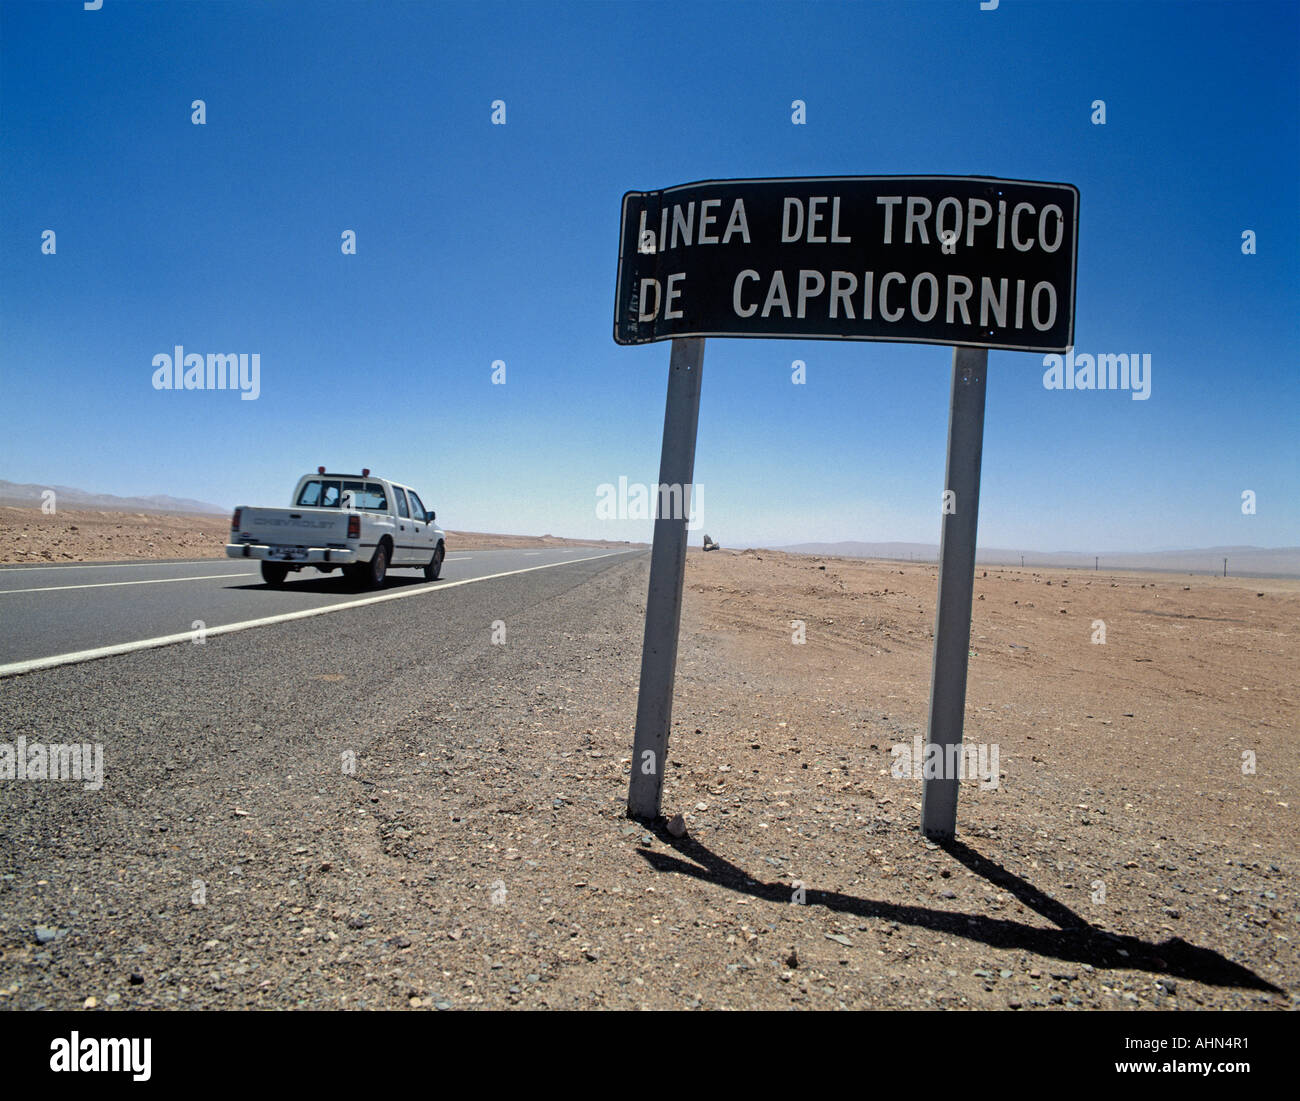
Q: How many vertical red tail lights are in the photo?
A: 2